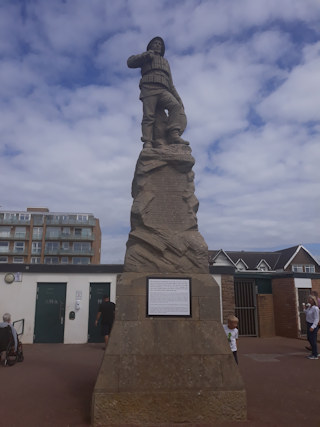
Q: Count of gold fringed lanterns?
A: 0